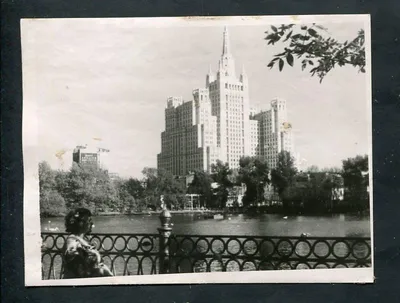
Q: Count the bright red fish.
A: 0